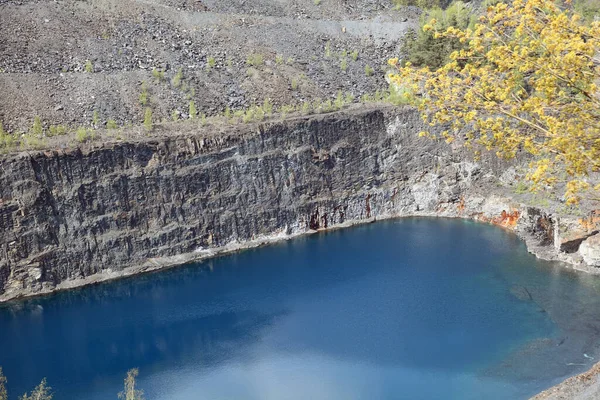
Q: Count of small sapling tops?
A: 3